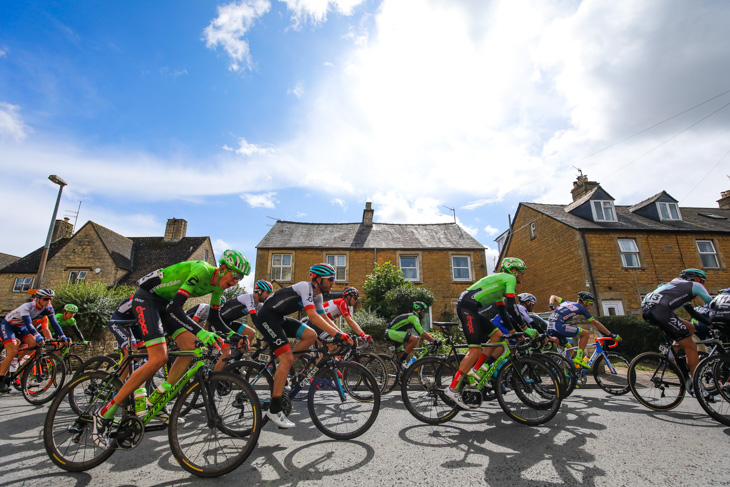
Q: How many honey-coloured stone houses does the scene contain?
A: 3